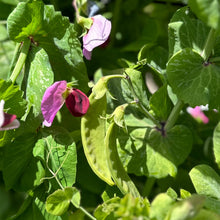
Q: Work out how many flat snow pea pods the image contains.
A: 2